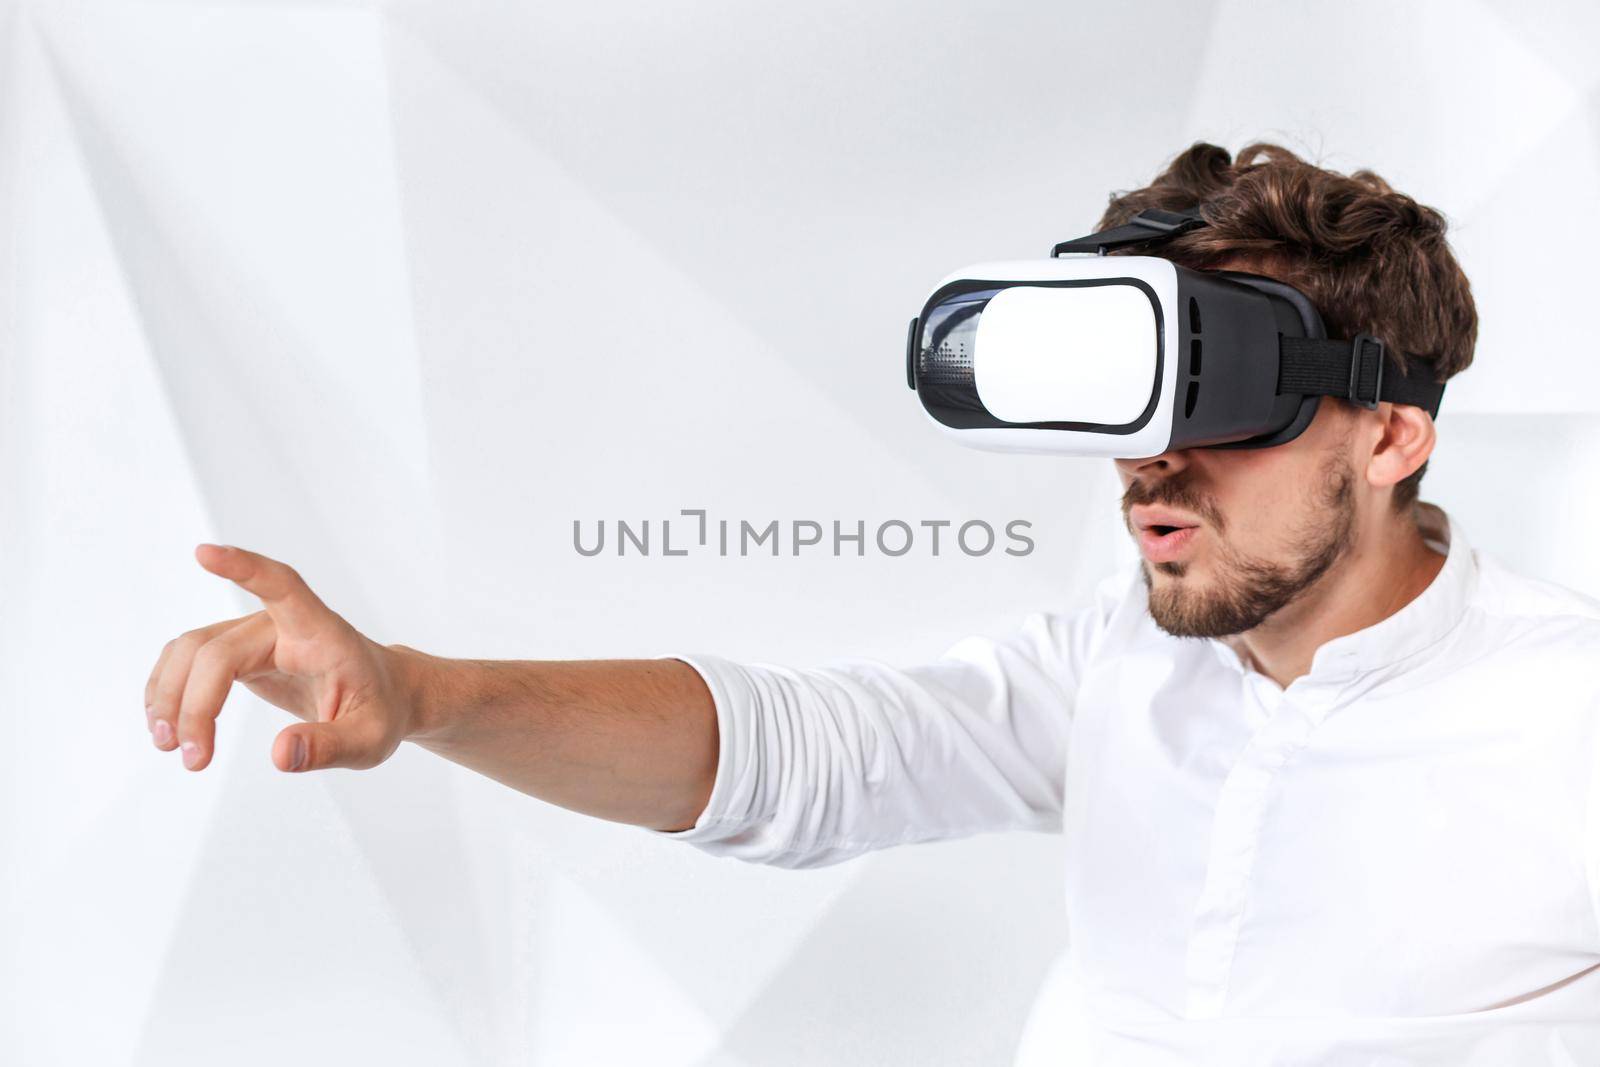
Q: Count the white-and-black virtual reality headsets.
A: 1